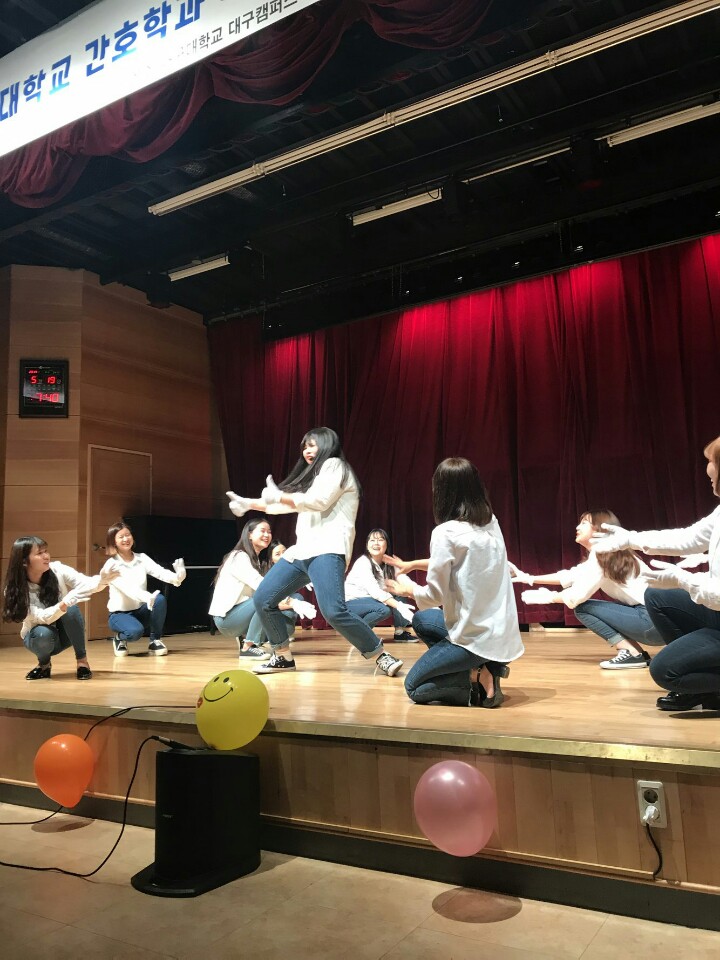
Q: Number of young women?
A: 9